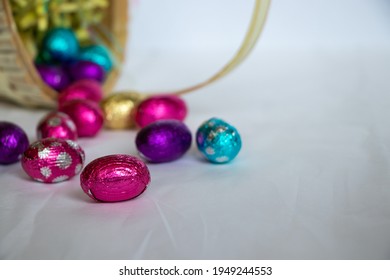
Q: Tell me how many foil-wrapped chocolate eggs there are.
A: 14